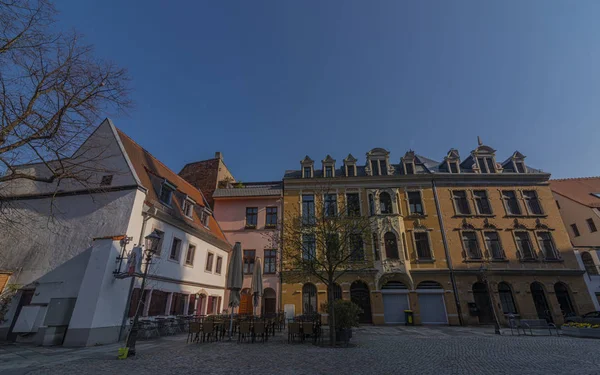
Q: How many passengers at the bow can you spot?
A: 0